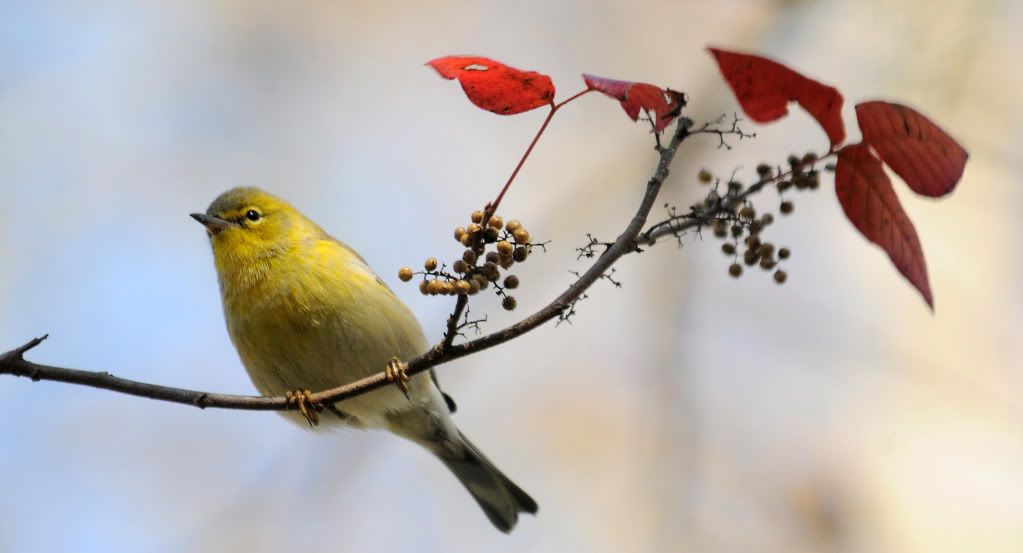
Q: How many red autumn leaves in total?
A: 5